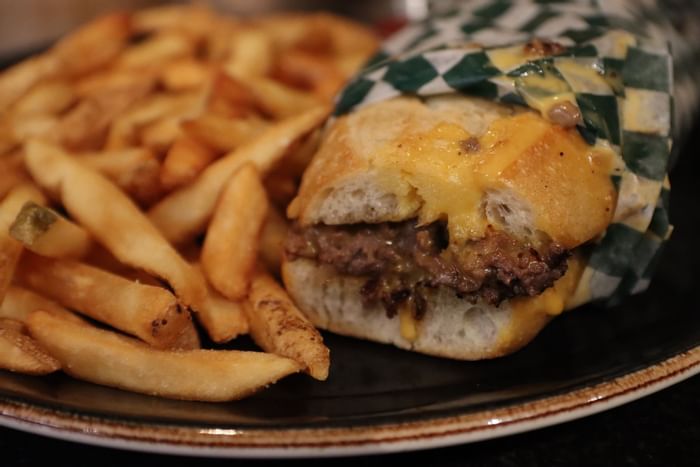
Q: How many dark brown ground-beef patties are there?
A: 1